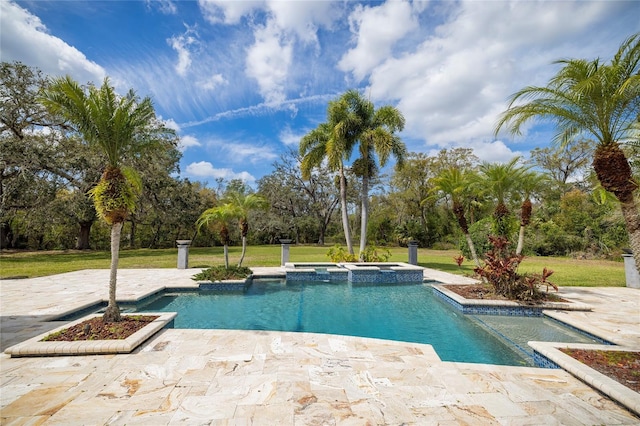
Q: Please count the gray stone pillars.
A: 4